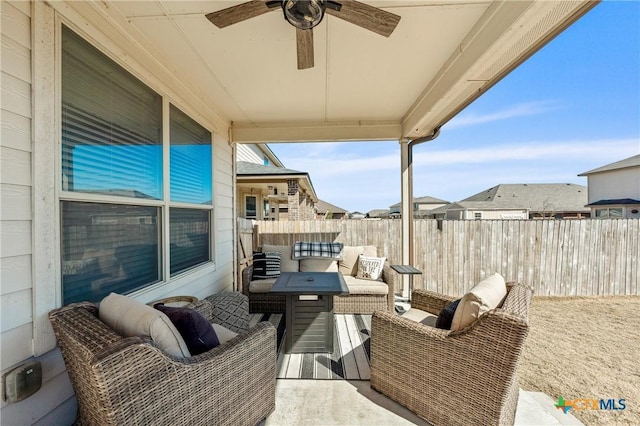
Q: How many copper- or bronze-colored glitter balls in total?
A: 0